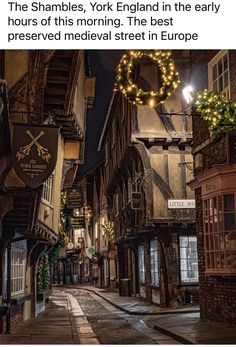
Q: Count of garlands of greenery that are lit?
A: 2